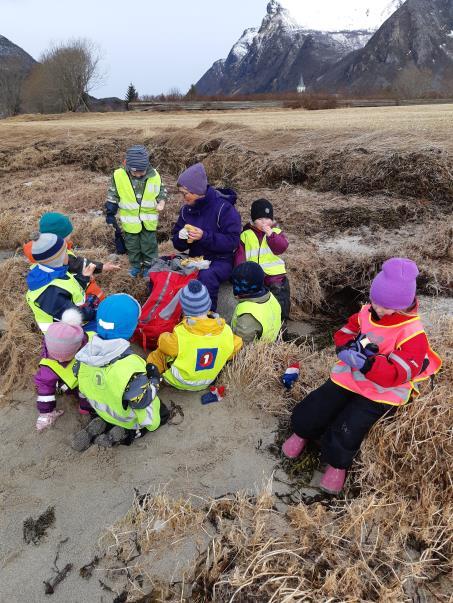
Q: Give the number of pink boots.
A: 2